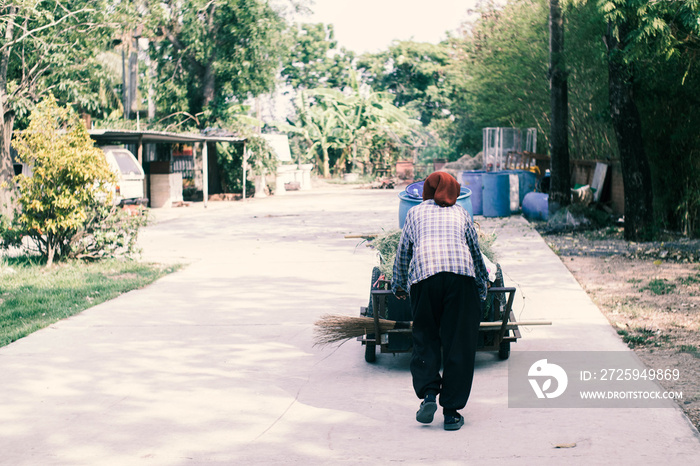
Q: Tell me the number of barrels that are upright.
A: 4